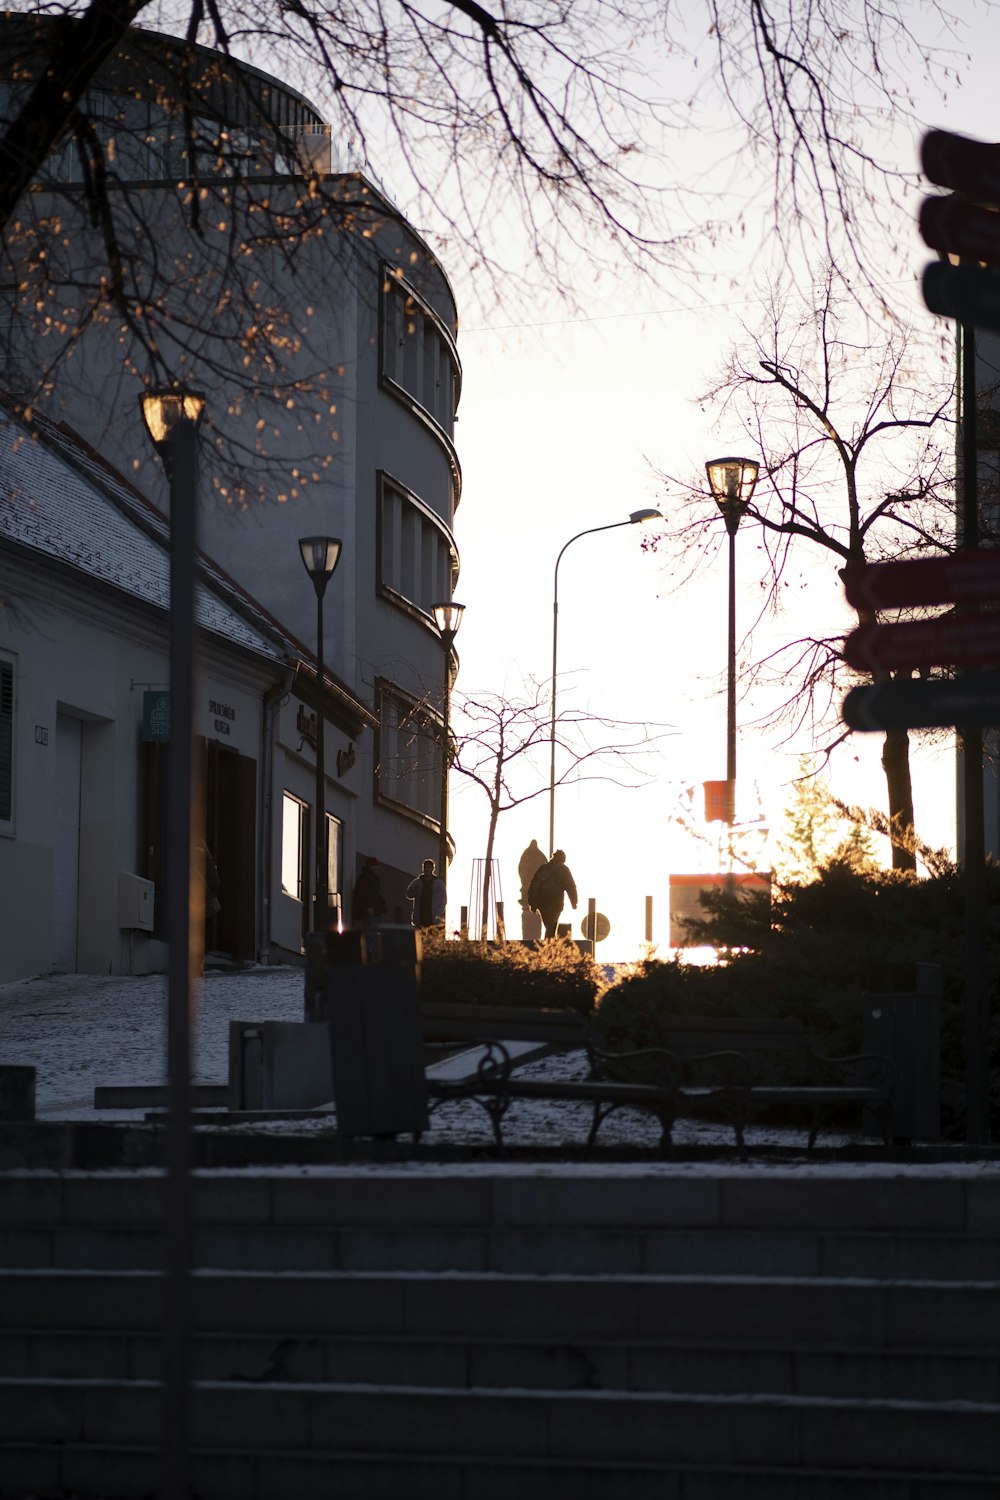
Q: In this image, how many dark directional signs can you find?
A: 6